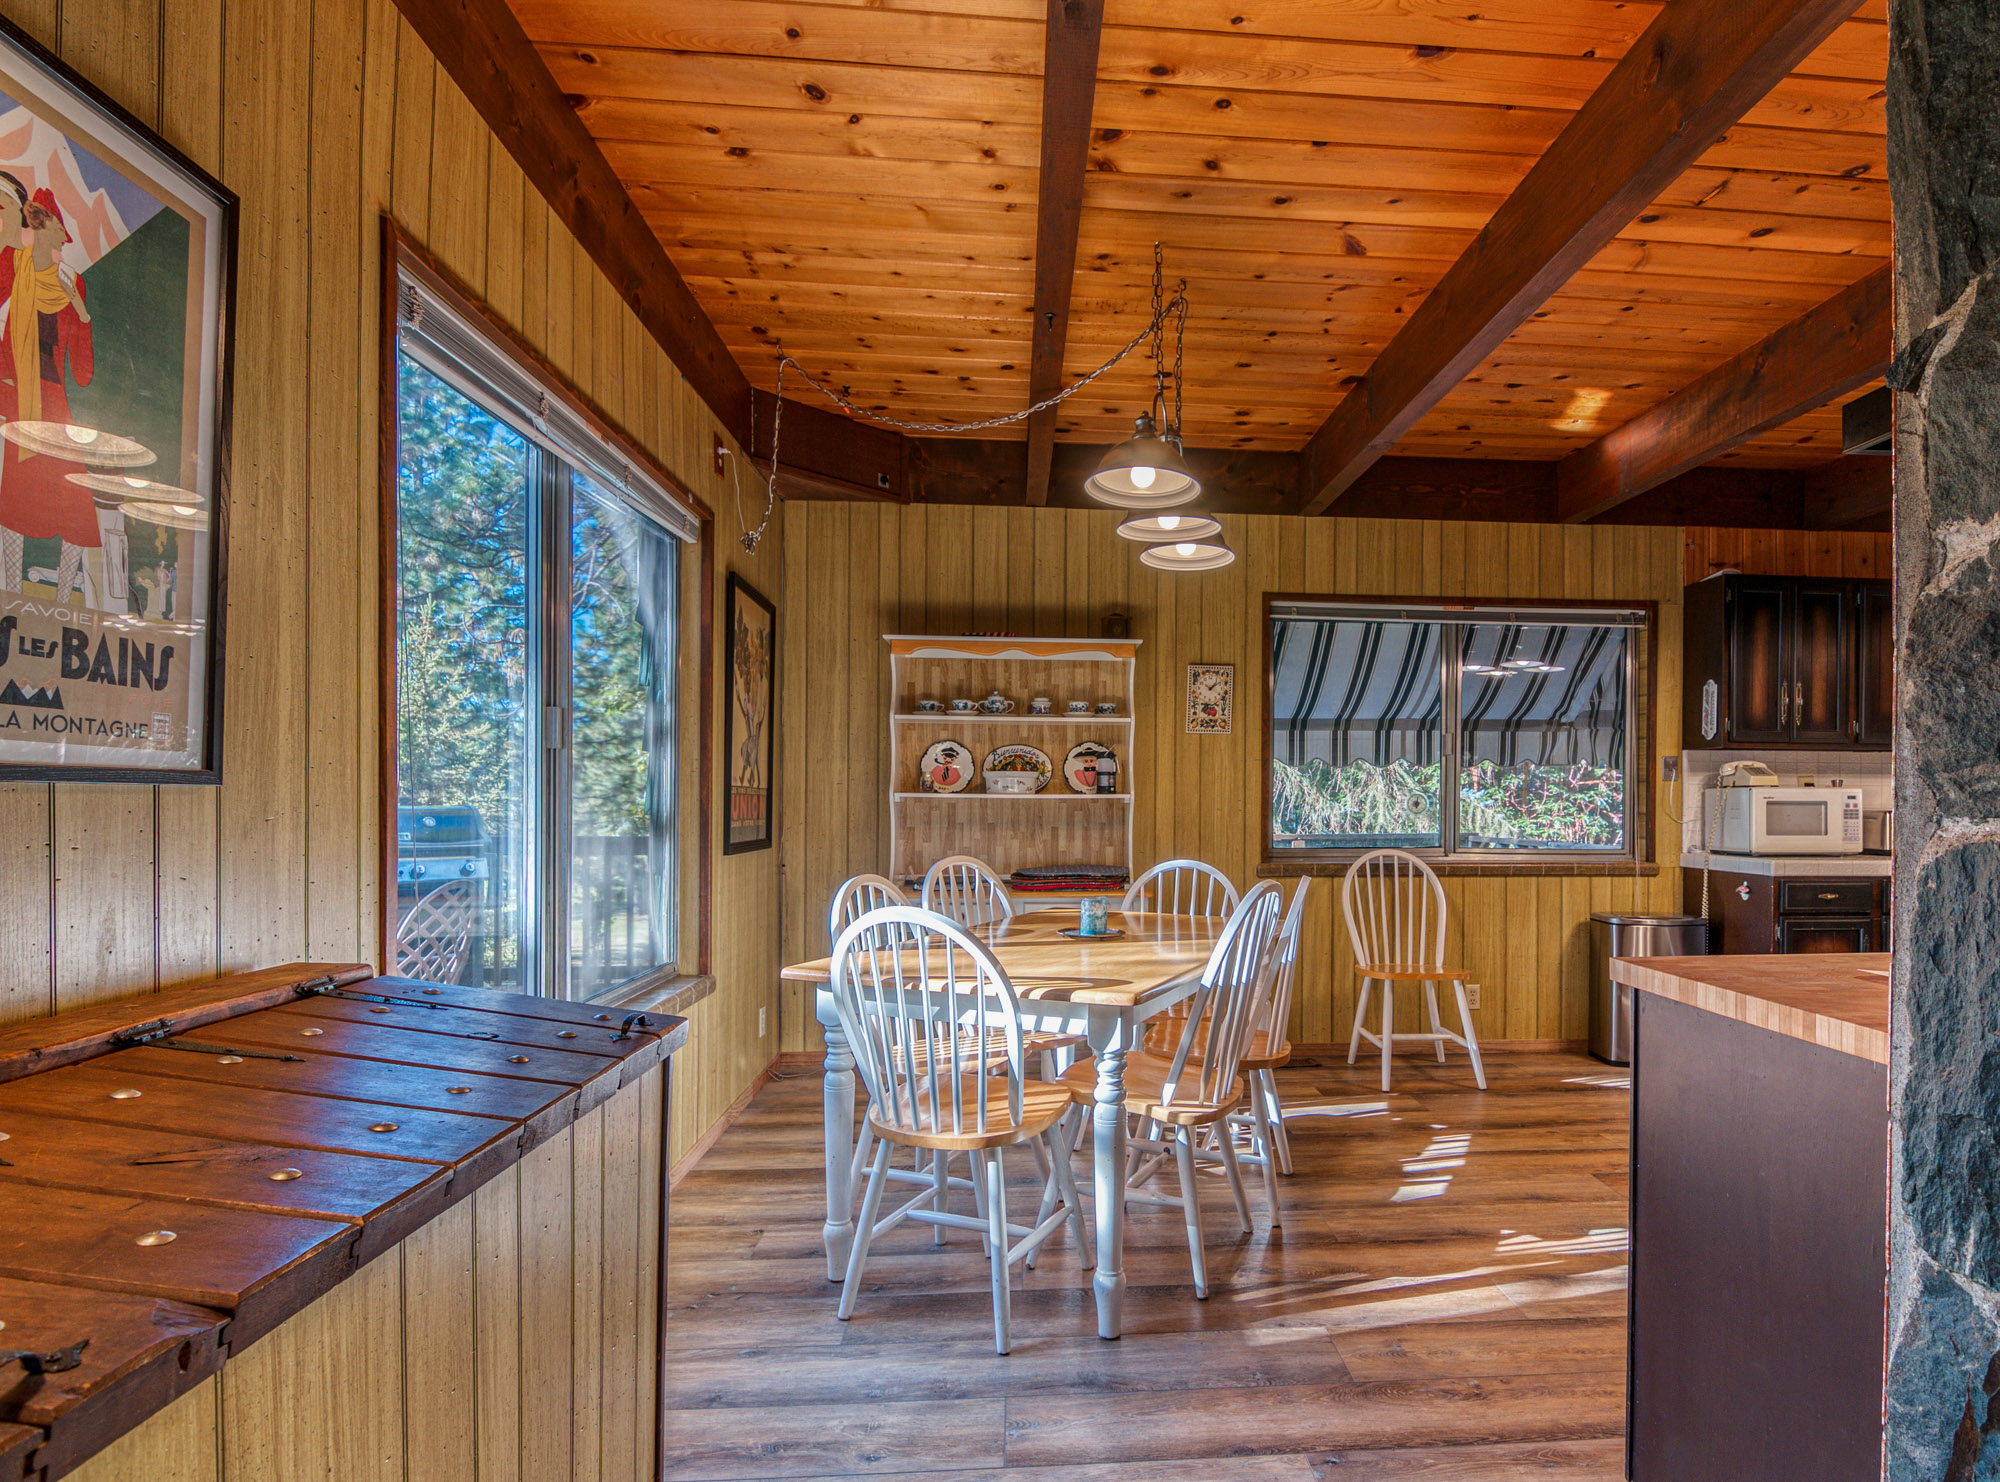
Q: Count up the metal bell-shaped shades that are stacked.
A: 3